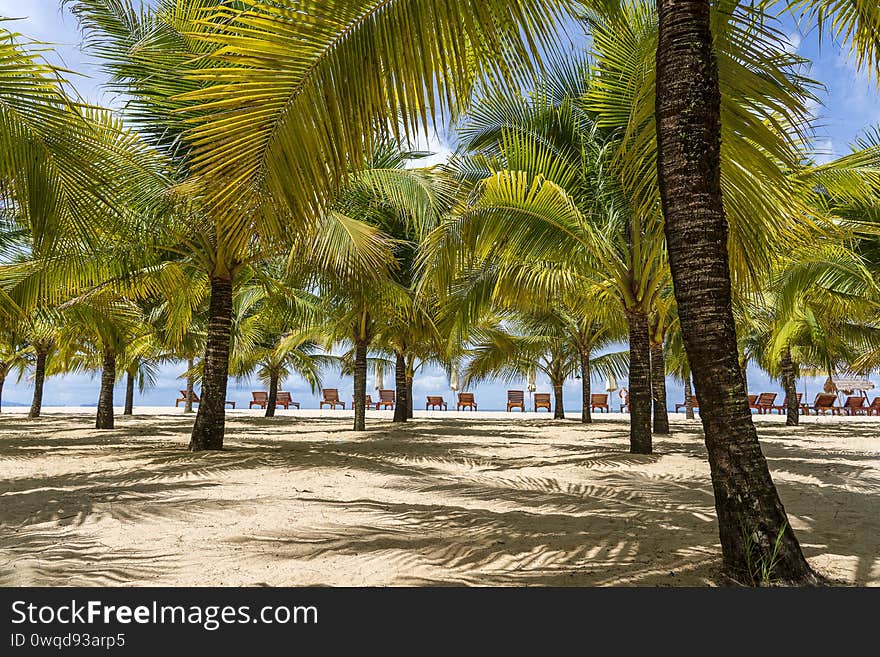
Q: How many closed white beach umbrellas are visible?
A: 4